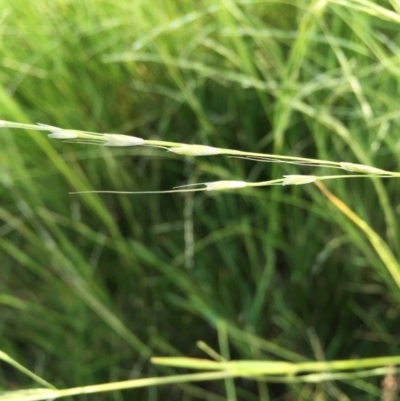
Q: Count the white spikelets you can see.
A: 6